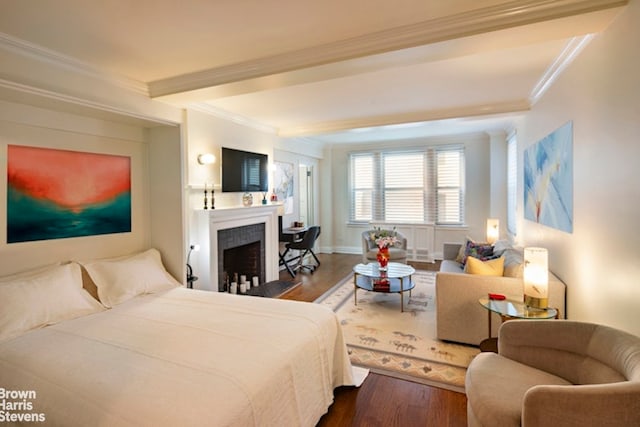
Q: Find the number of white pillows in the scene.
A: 2